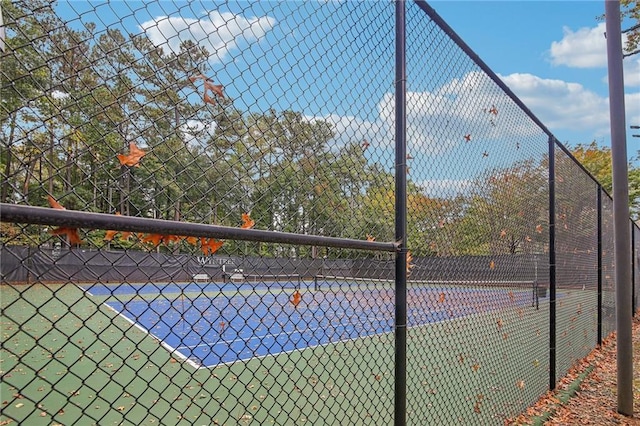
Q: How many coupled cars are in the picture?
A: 0